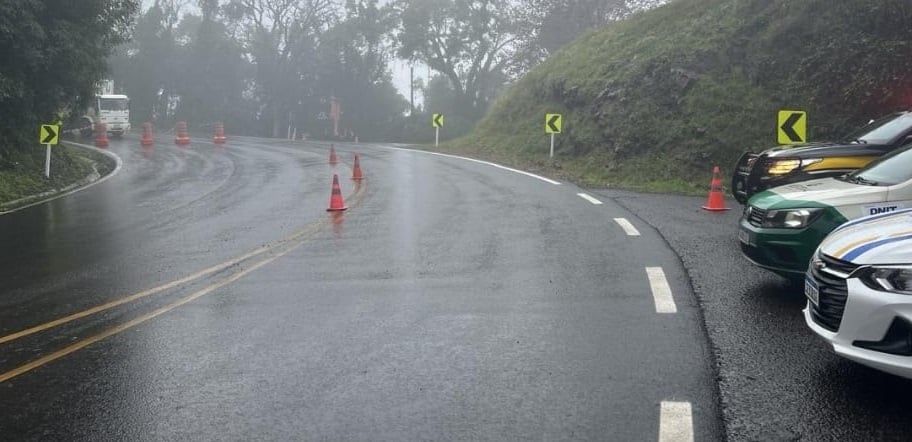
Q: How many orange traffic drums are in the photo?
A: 4